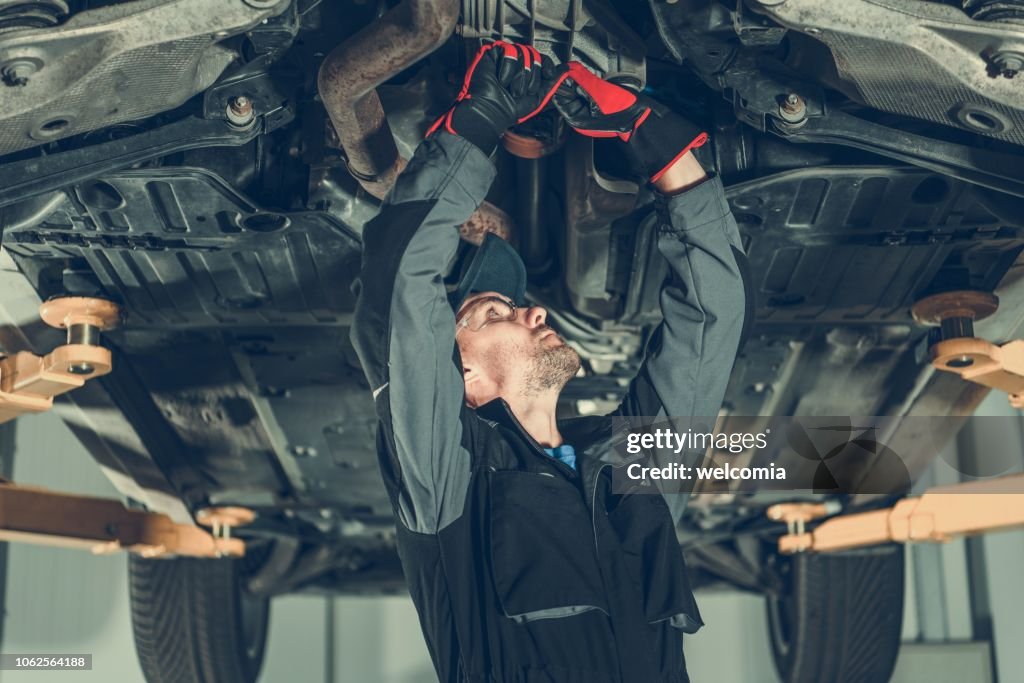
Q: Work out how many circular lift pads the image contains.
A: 4